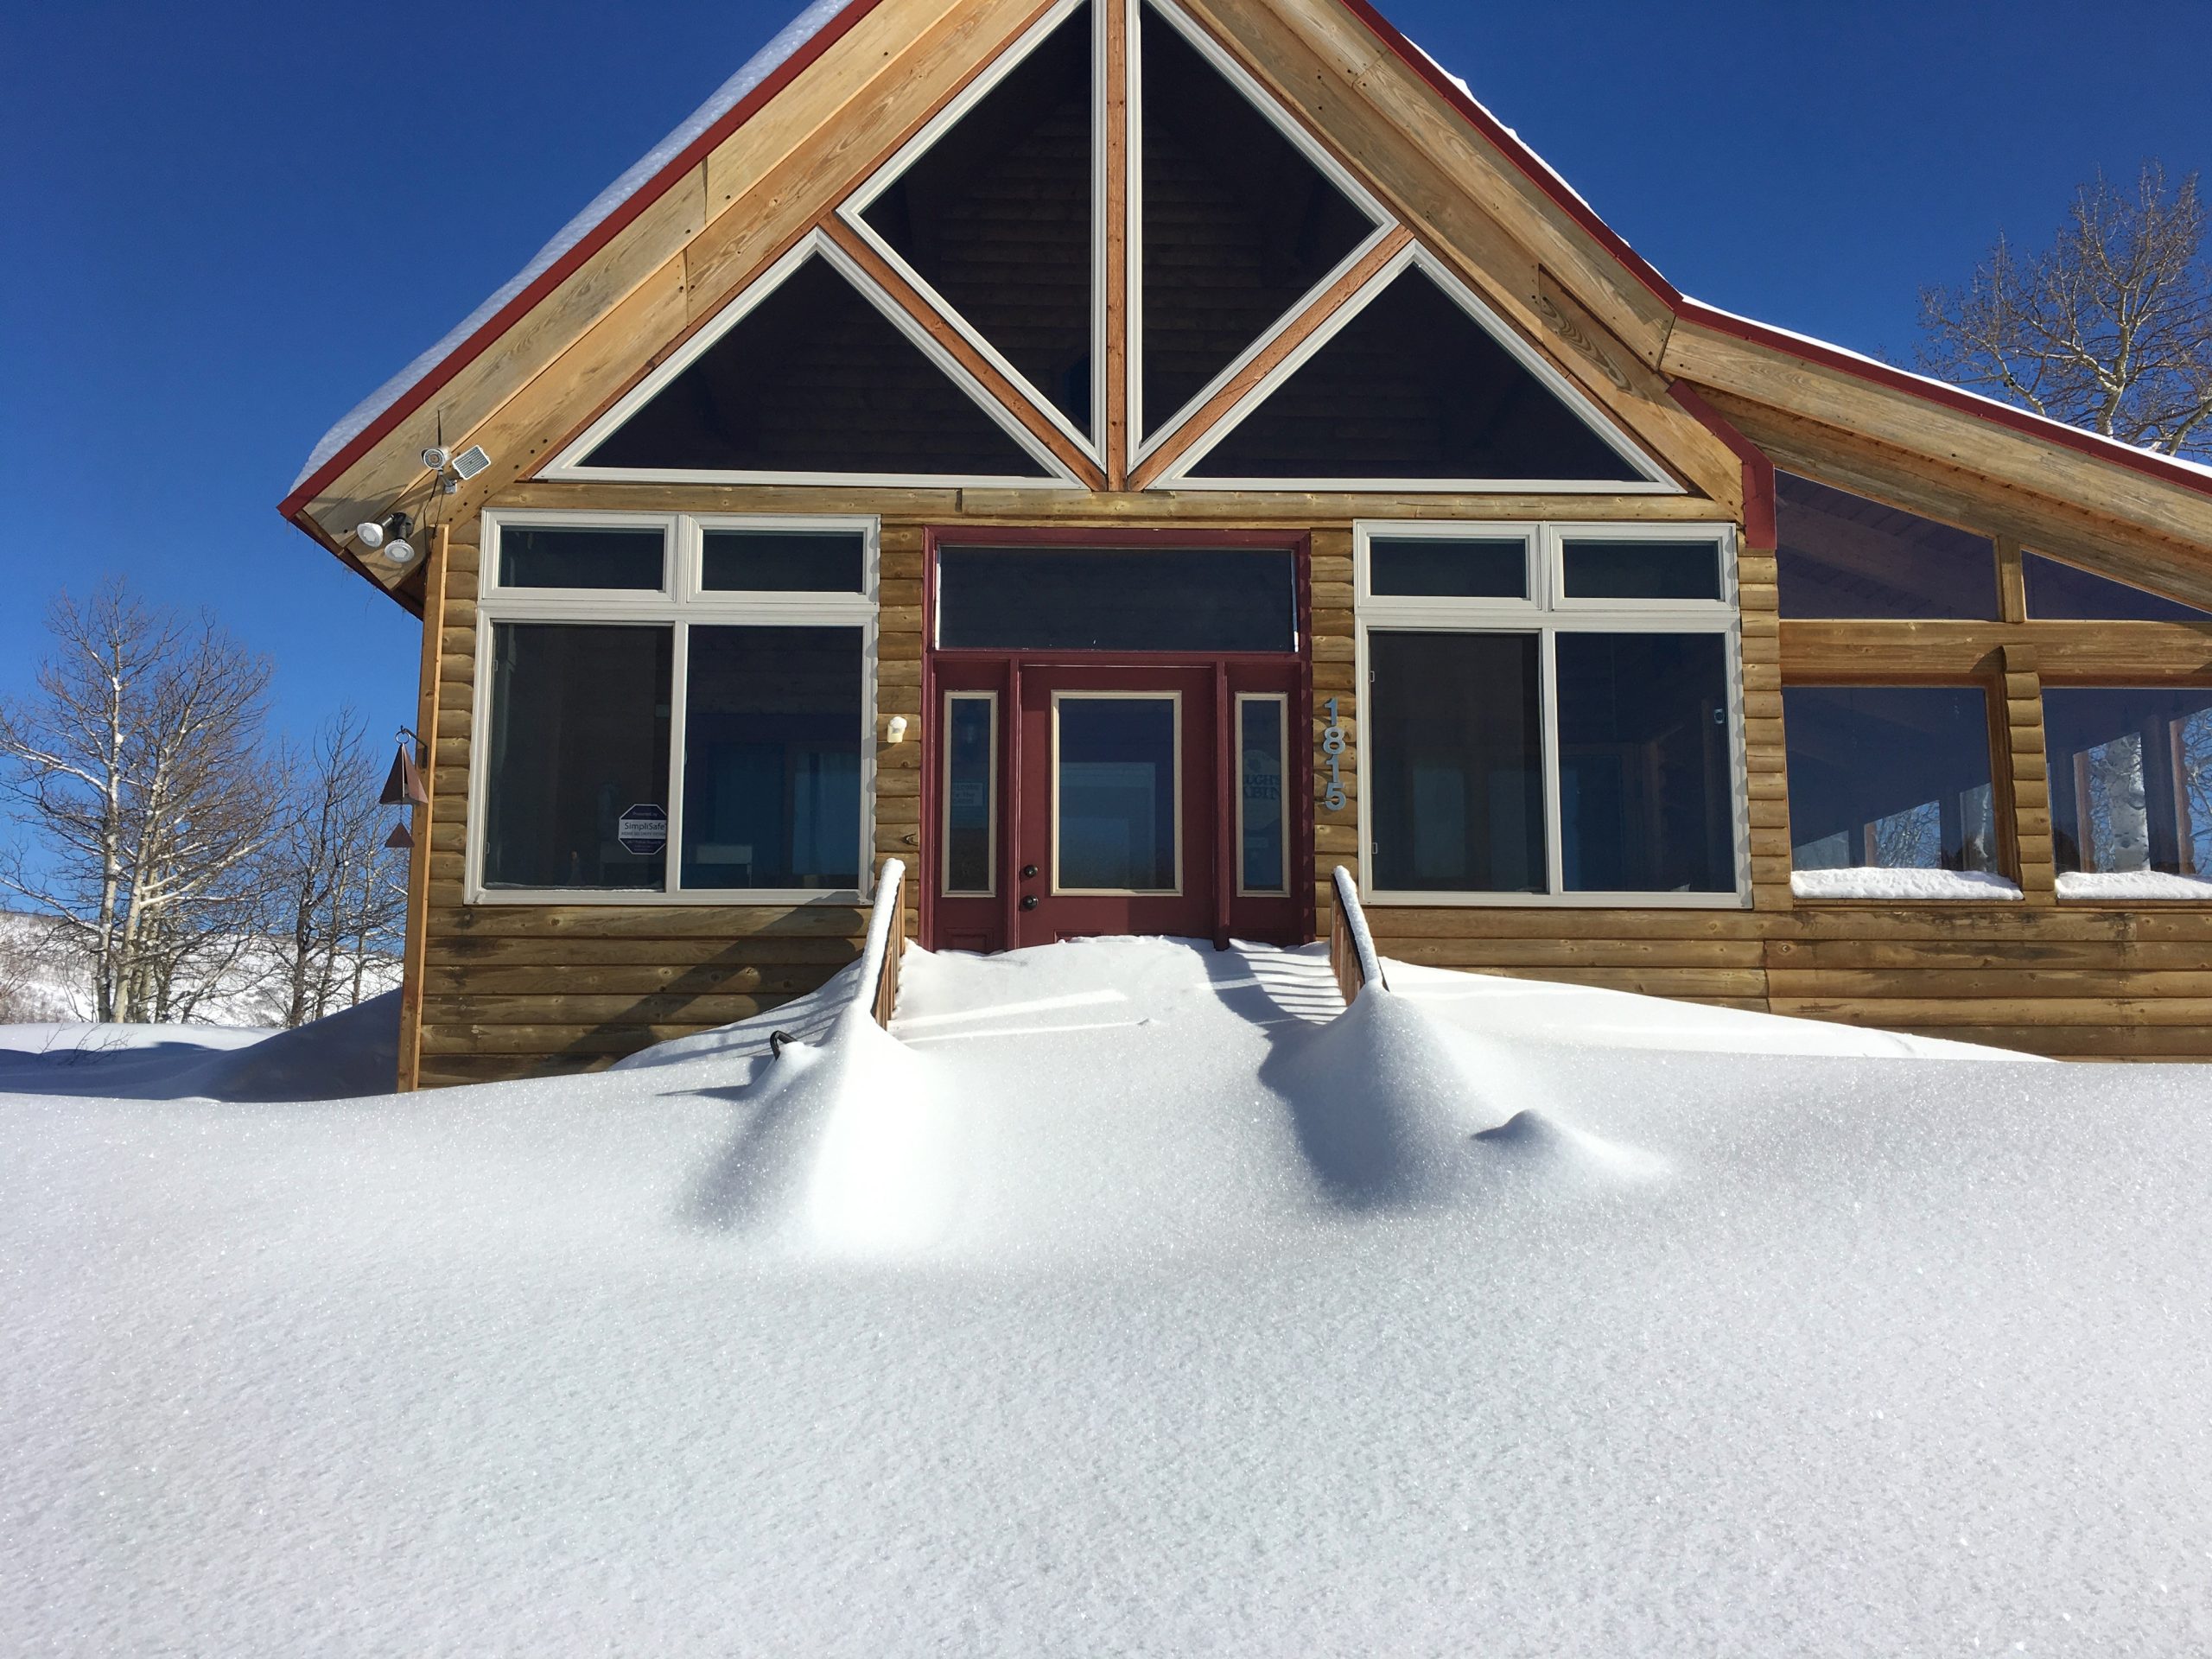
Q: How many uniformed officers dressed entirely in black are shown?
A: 0